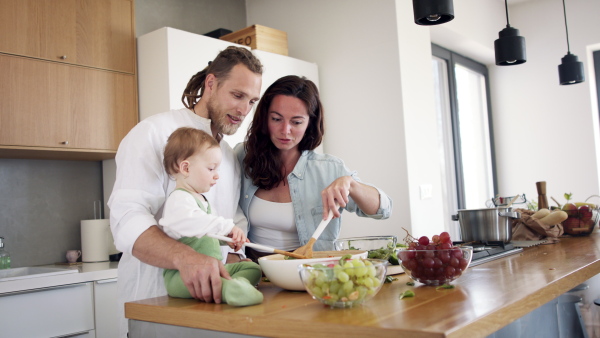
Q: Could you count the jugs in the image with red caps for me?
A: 0